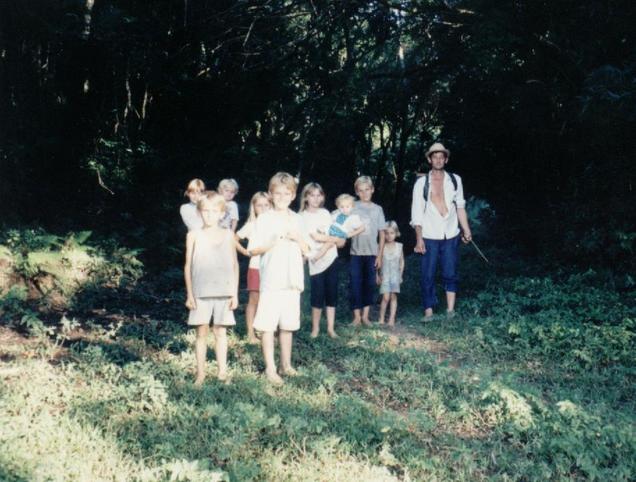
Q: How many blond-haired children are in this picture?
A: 9